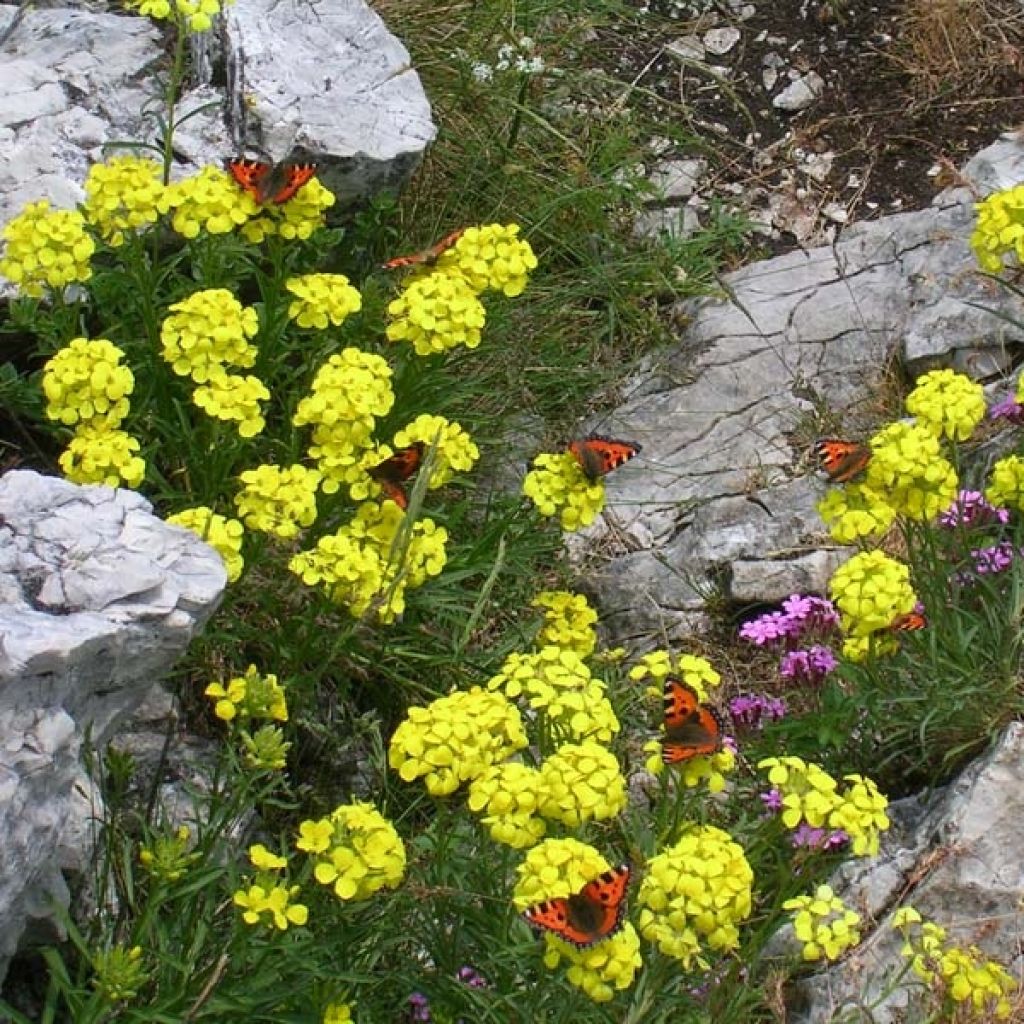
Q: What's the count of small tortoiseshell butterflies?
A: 8